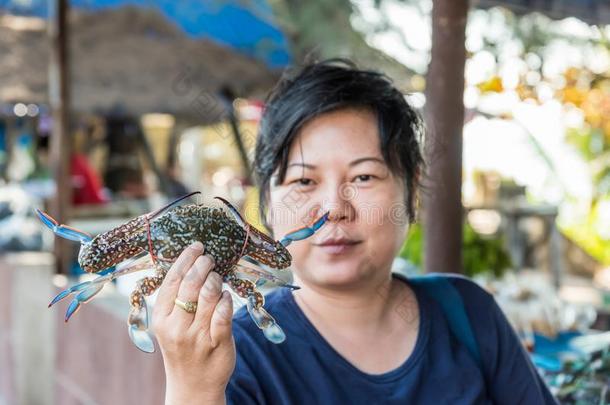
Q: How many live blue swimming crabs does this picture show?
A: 1